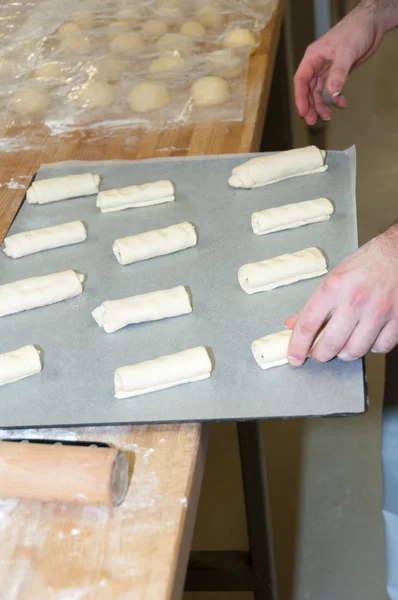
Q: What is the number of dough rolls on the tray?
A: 12